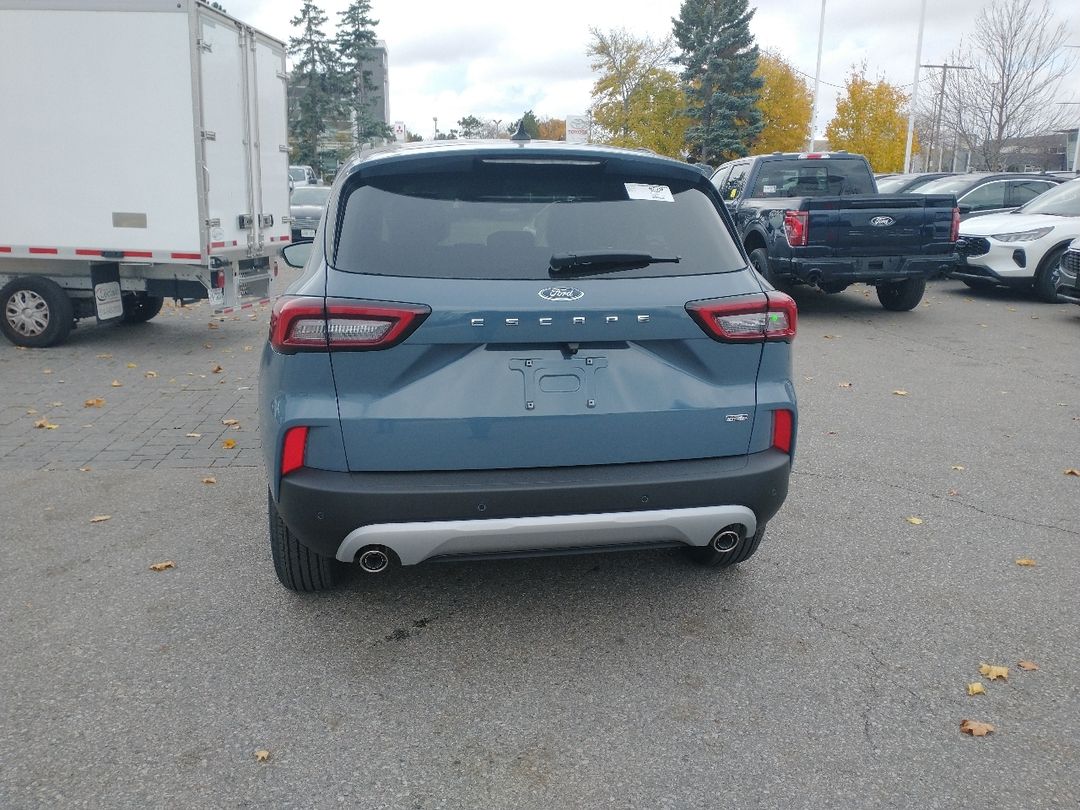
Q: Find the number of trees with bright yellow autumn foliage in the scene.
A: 3